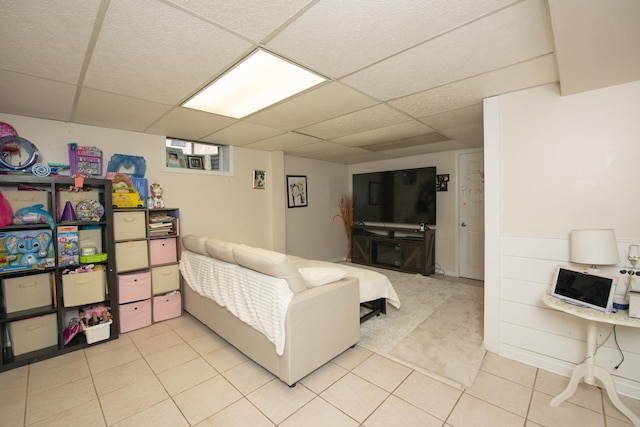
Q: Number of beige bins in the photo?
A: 9